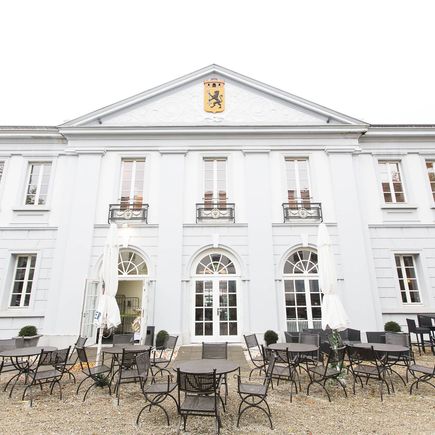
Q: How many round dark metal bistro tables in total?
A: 5